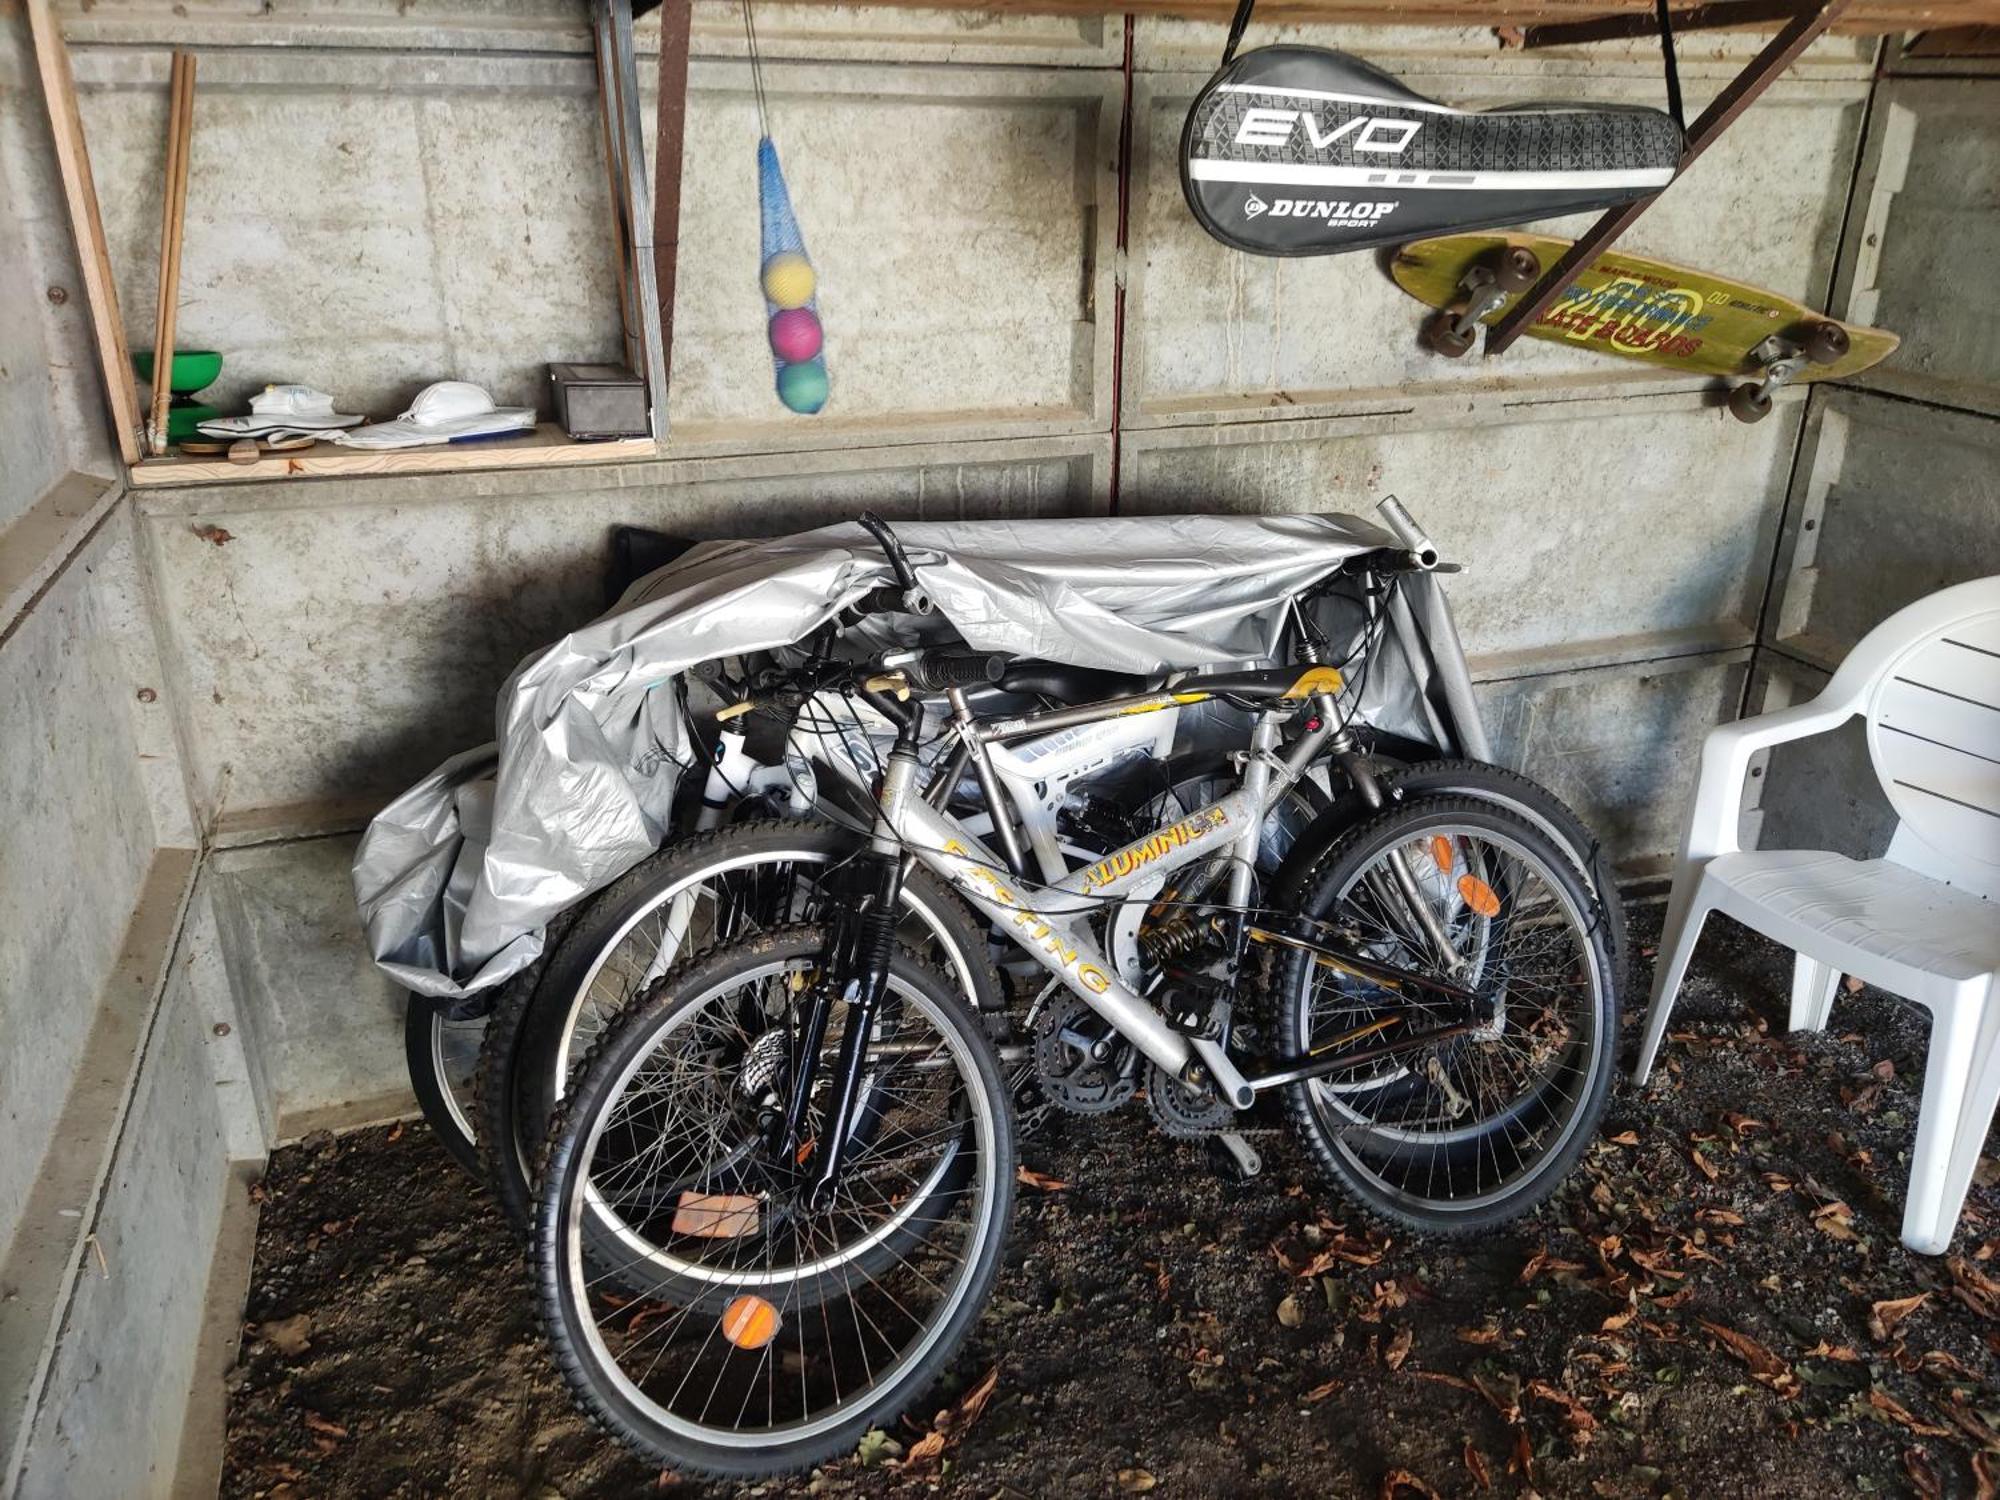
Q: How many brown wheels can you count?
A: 4